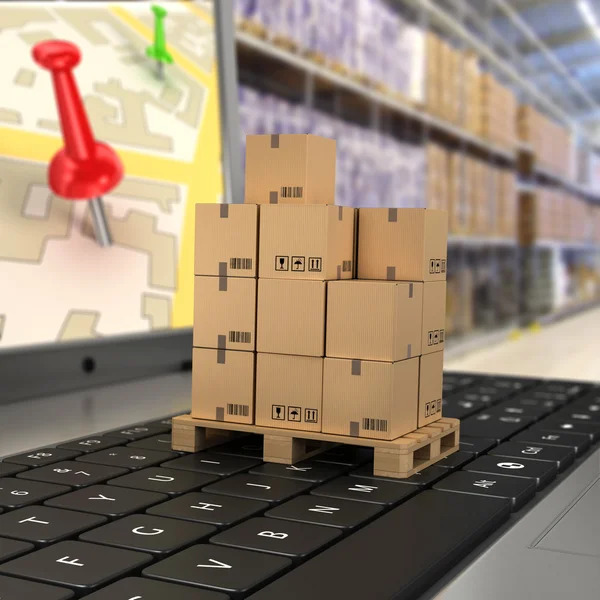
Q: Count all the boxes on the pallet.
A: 12